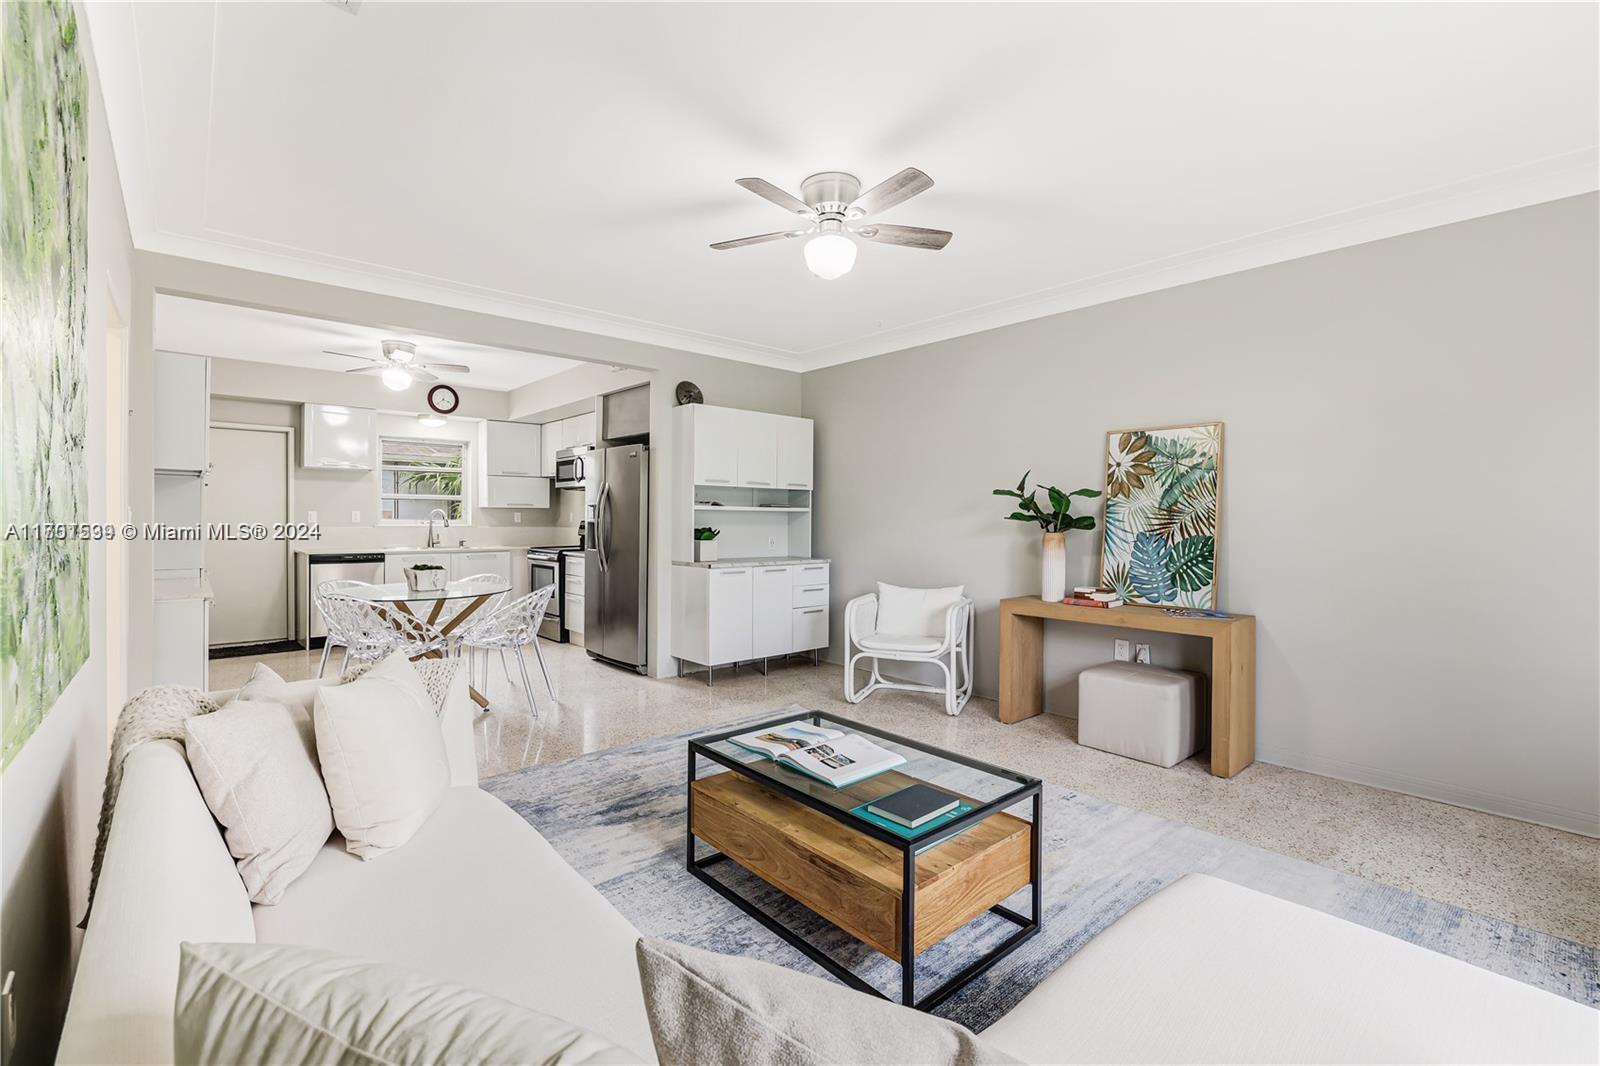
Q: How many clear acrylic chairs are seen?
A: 4